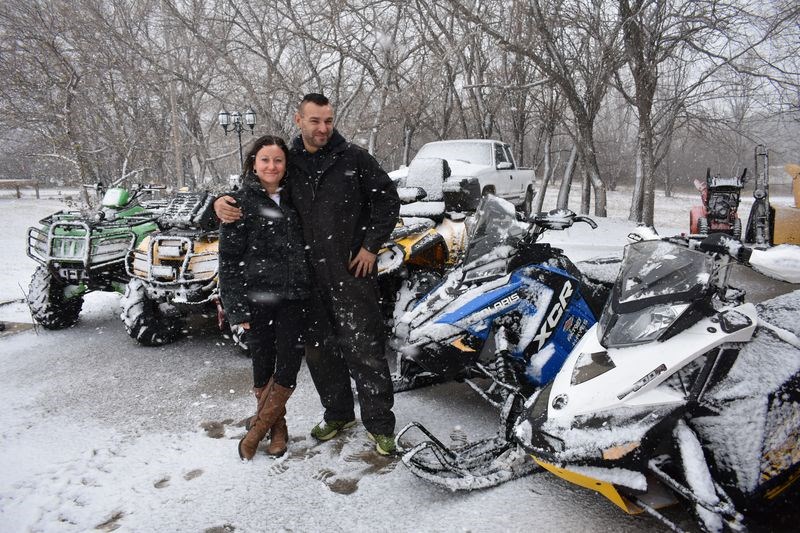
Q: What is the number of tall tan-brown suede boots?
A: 2